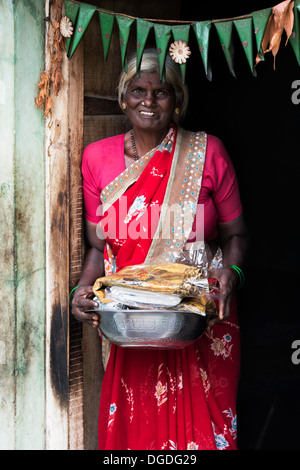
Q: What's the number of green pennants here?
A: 12